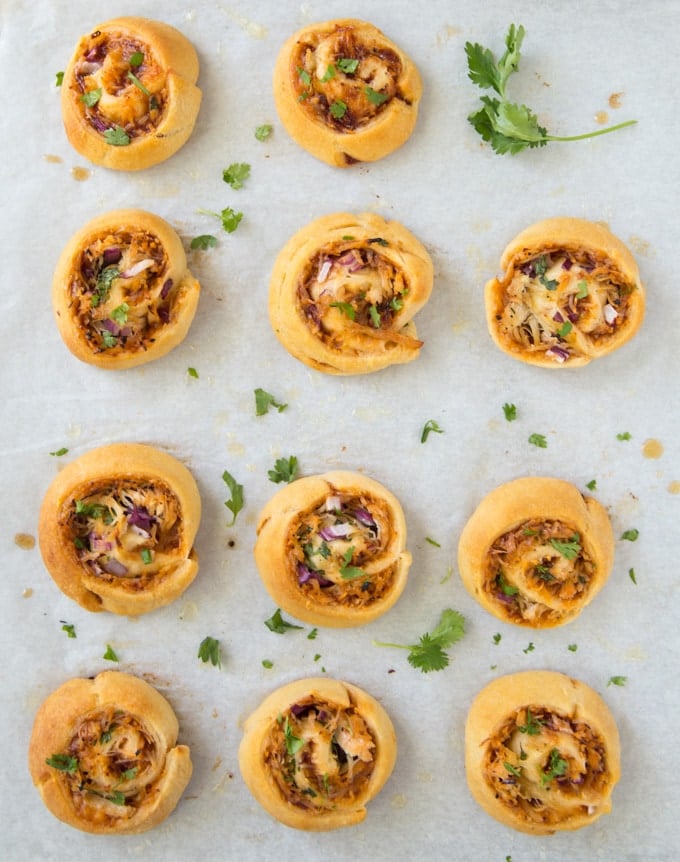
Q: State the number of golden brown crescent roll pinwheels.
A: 11